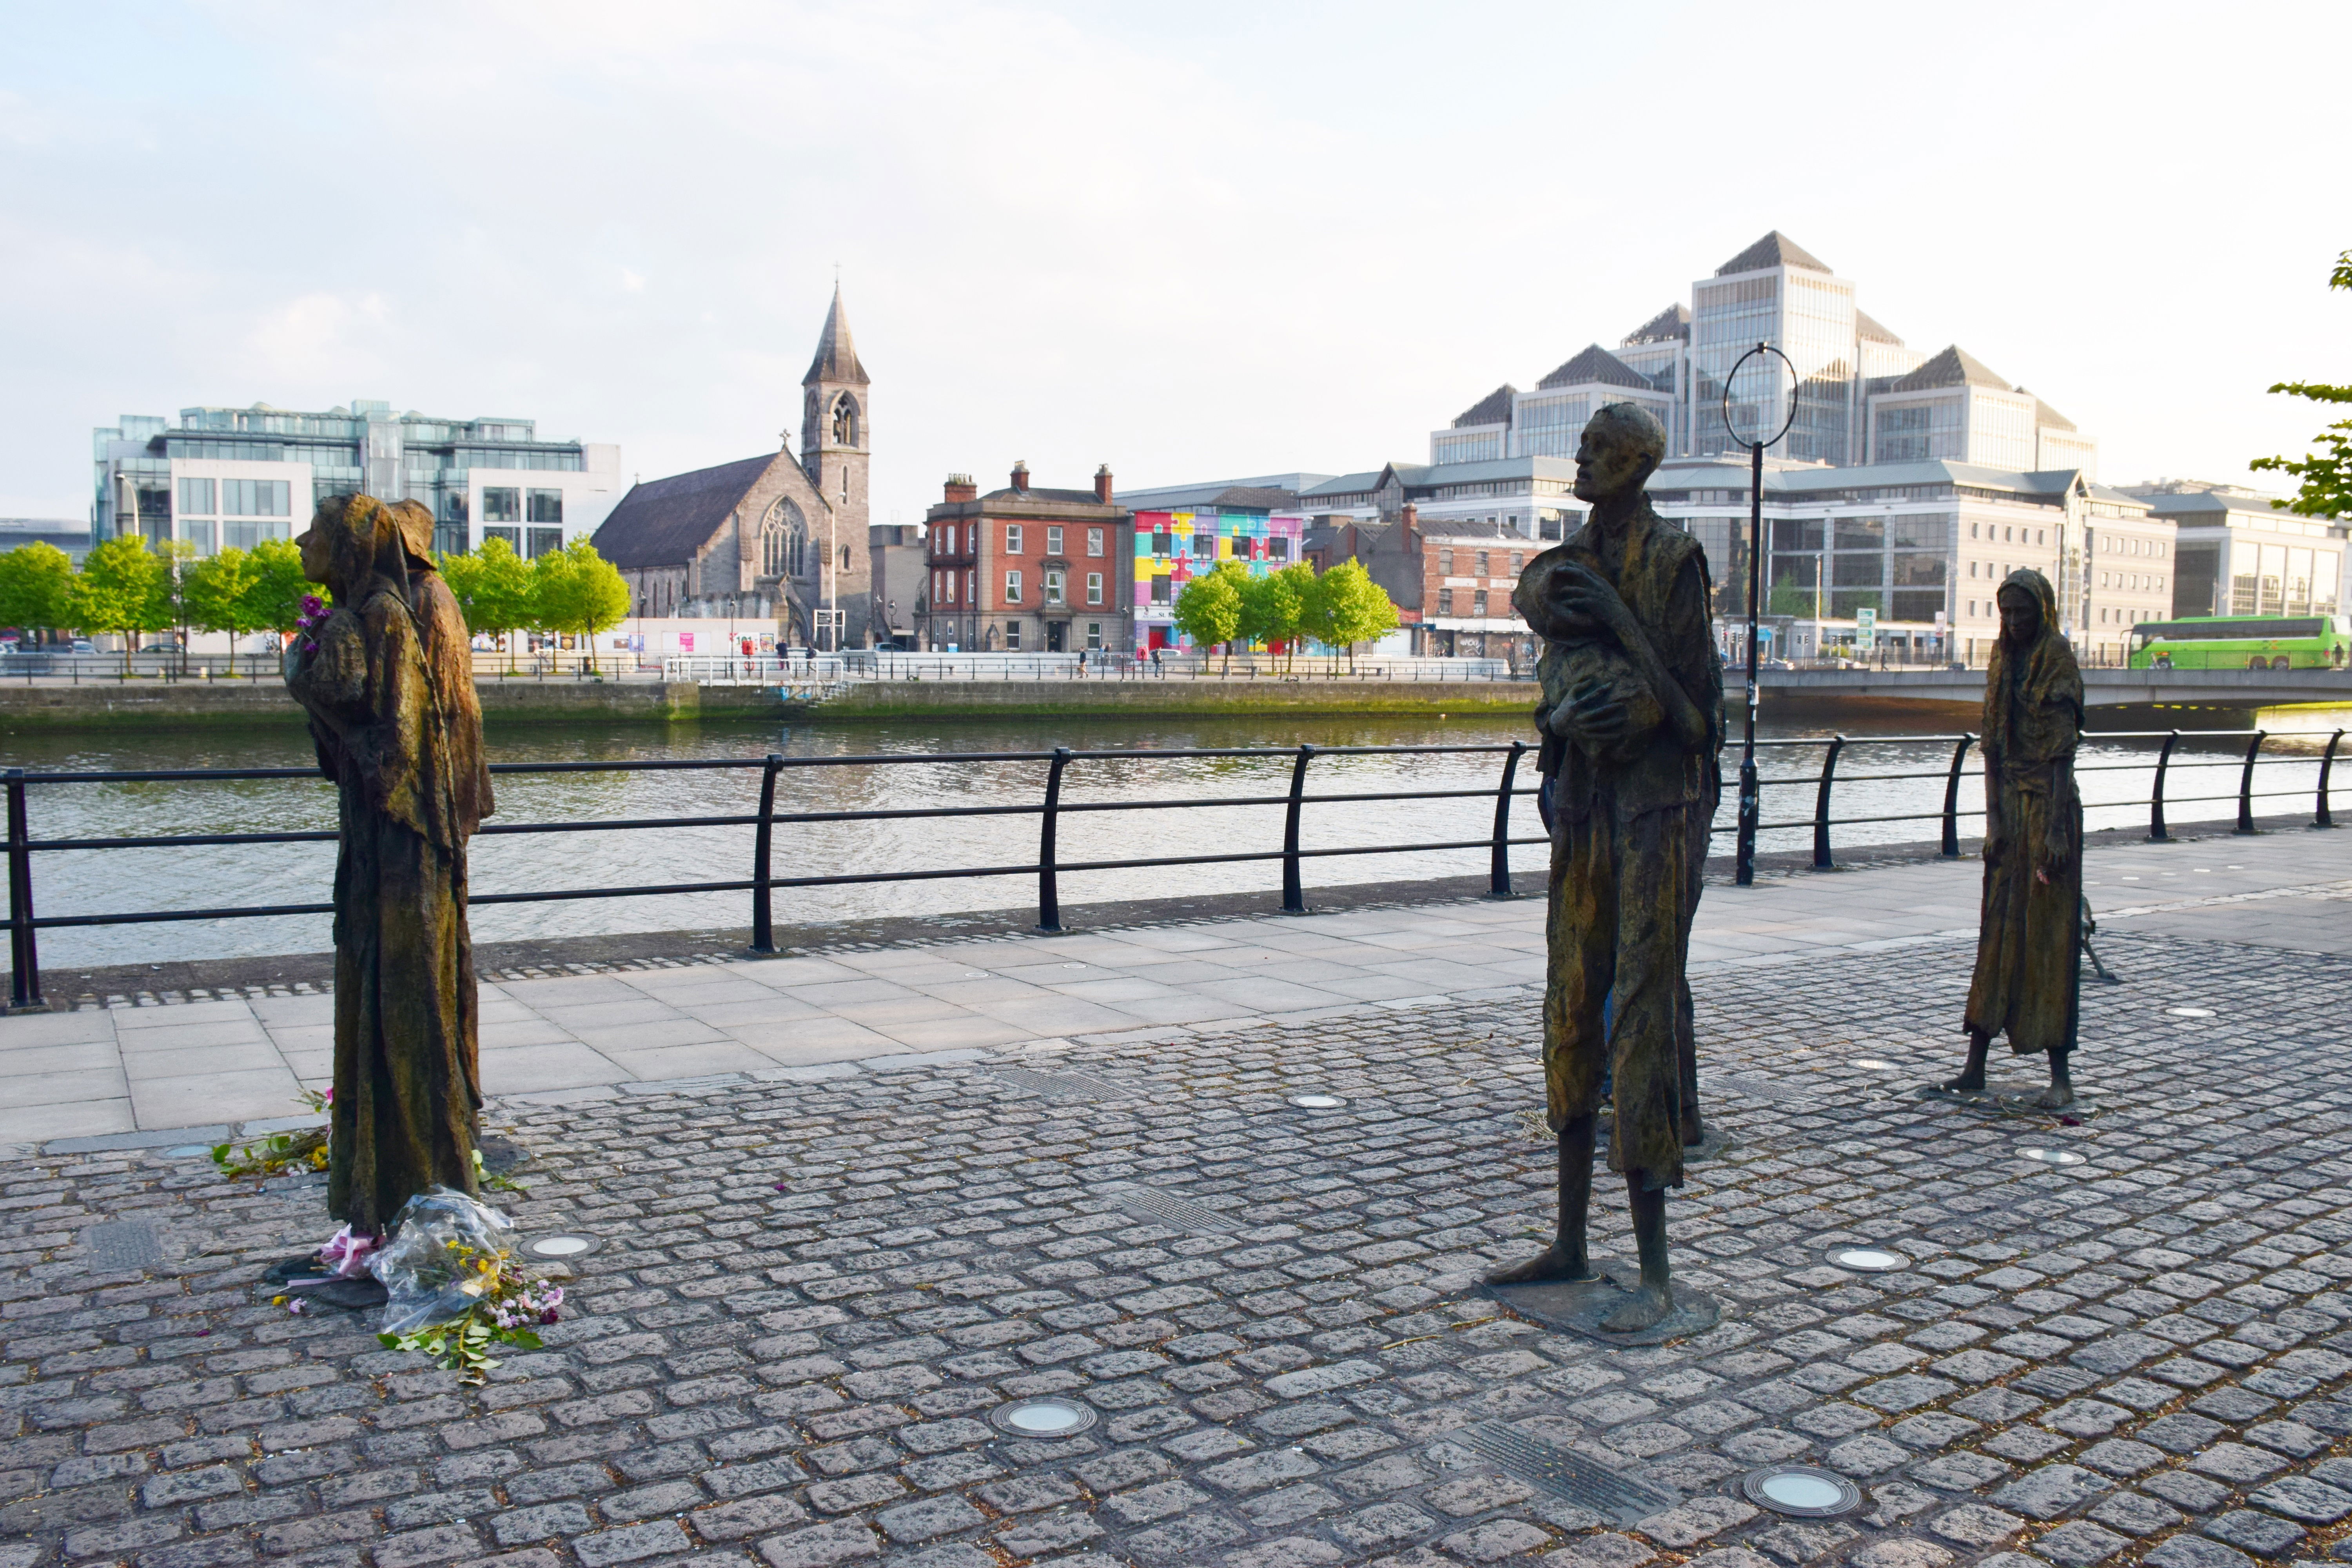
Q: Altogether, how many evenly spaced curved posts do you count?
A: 10